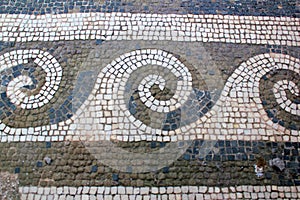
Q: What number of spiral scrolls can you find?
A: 3